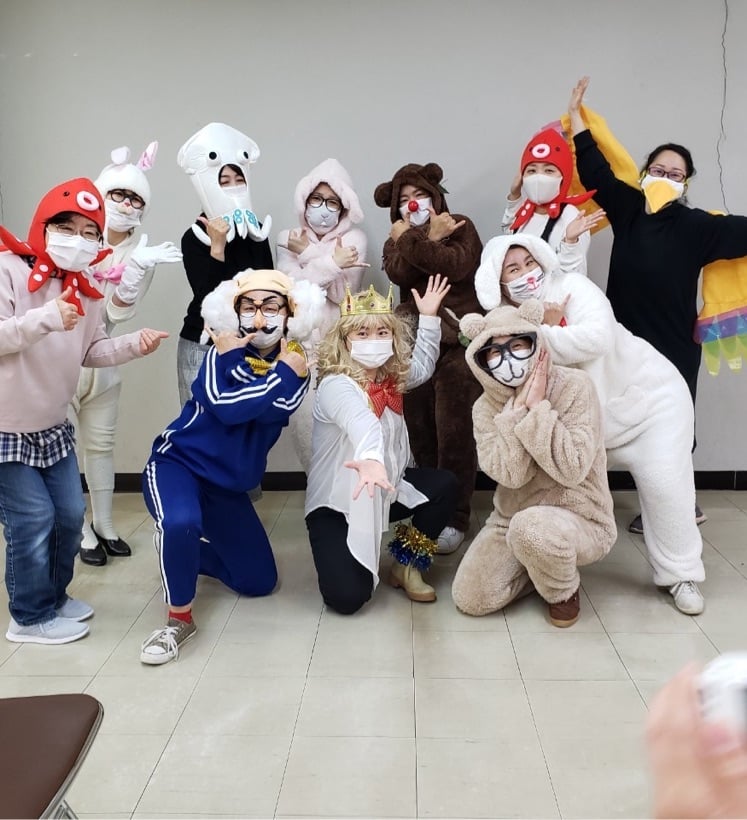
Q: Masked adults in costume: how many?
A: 11